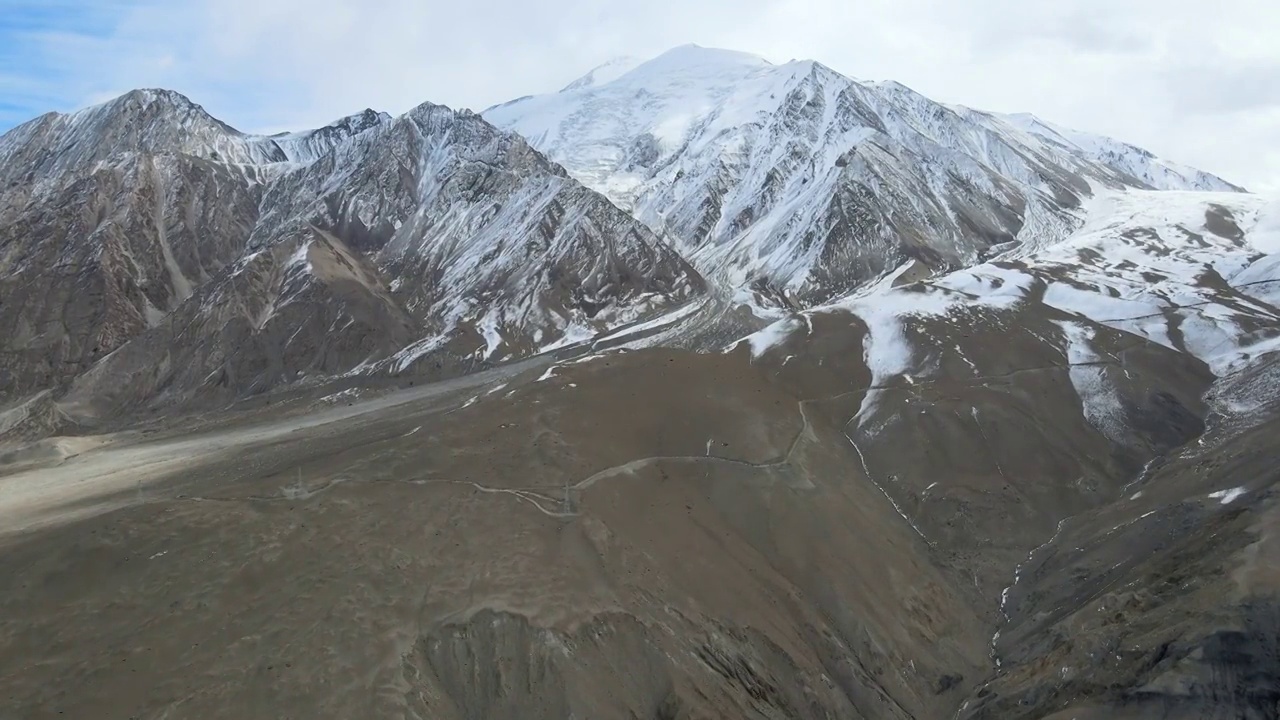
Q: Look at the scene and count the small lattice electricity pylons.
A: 3